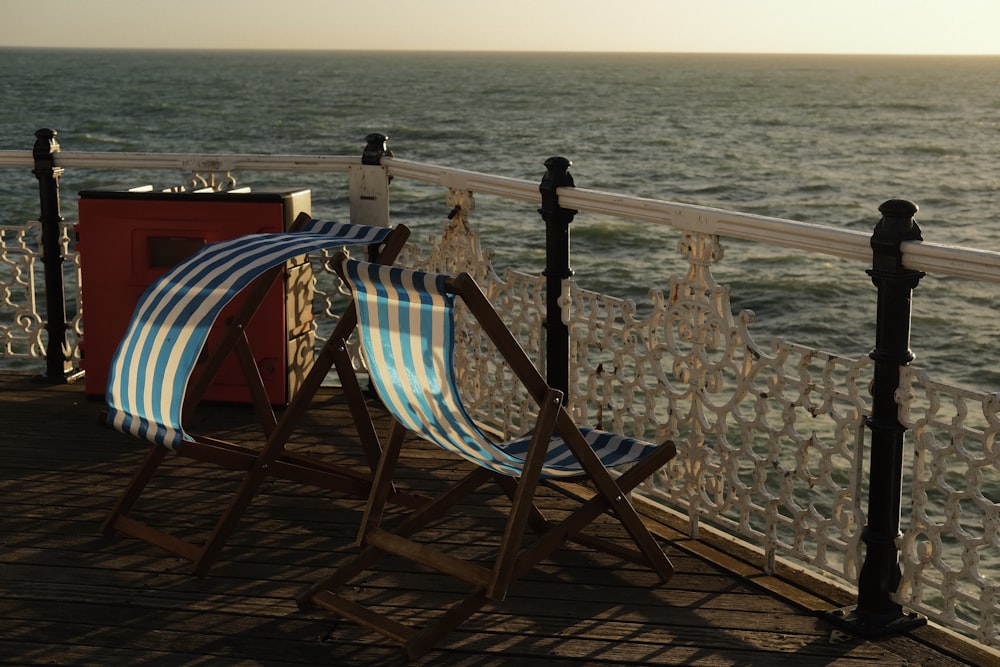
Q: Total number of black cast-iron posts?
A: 4